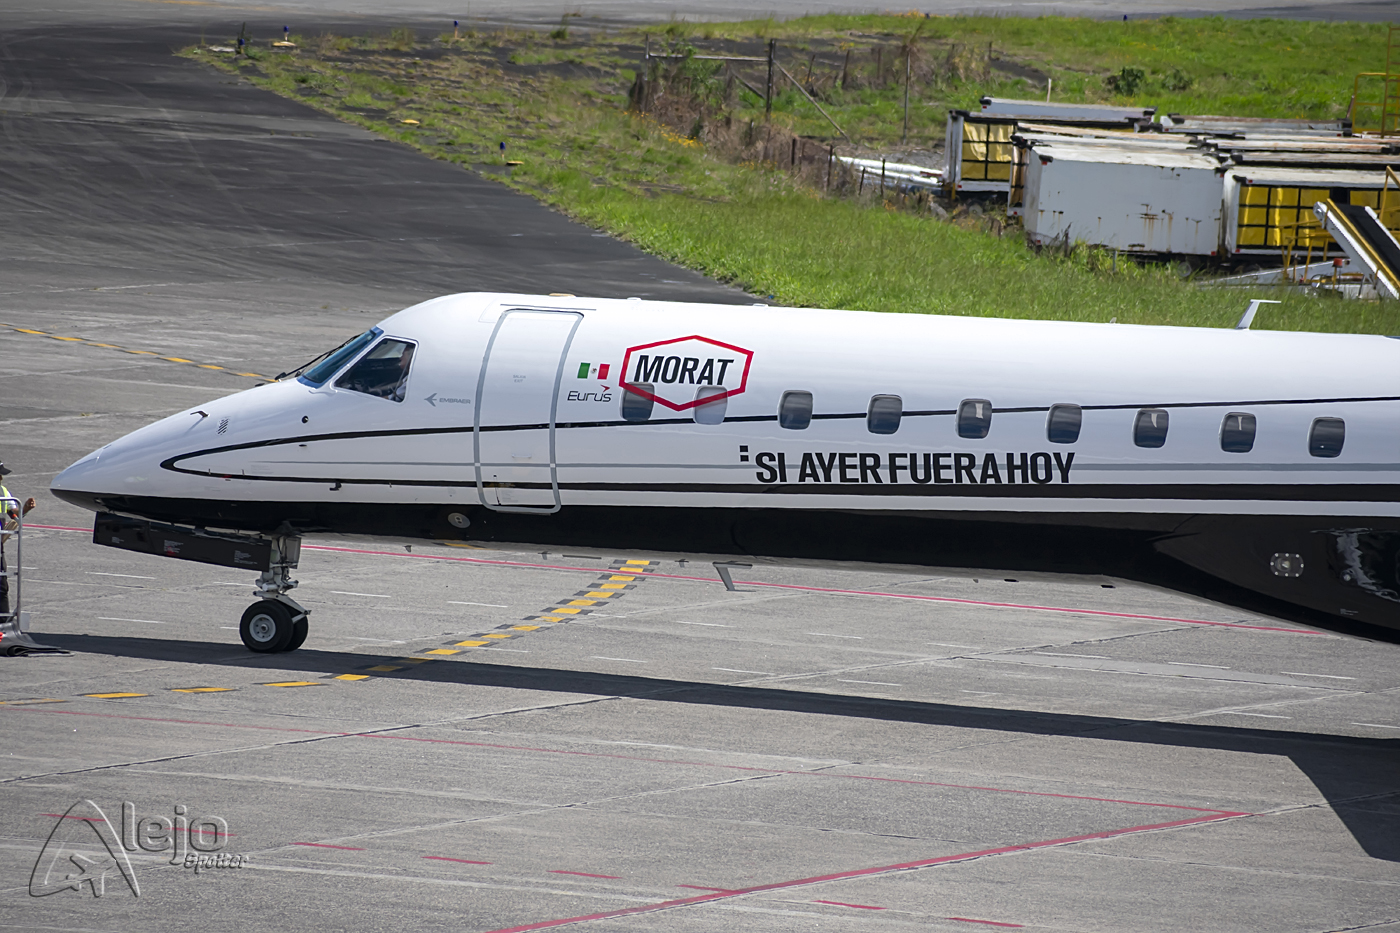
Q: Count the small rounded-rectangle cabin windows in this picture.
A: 9